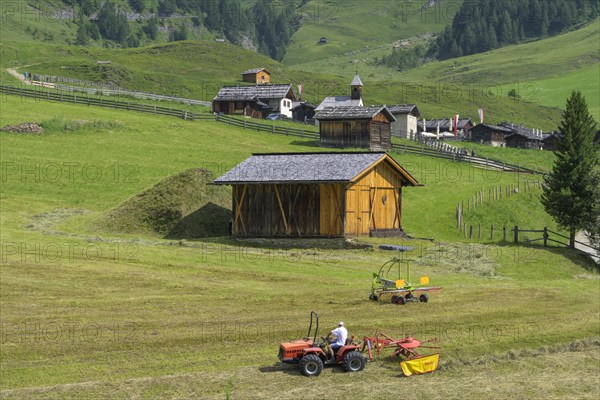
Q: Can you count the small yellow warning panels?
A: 2